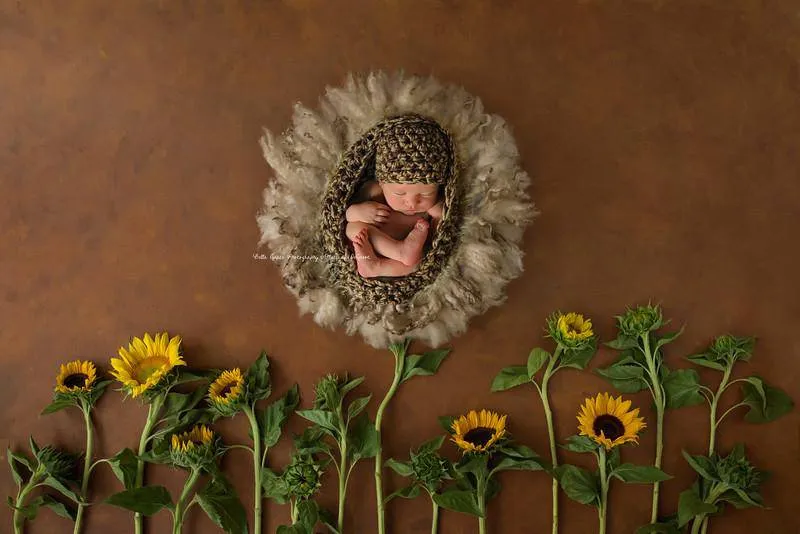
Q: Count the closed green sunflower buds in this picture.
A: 7